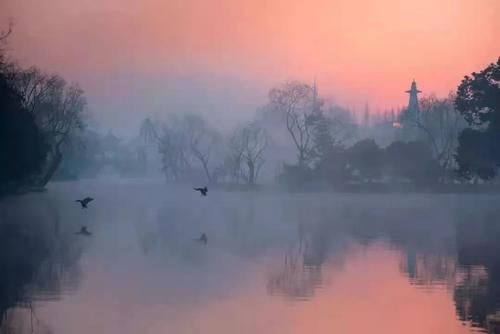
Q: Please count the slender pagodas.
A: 1